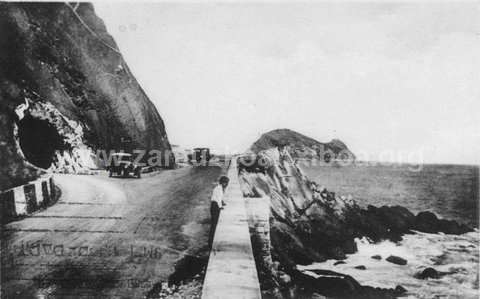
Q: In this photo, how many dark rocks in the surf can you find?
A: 5